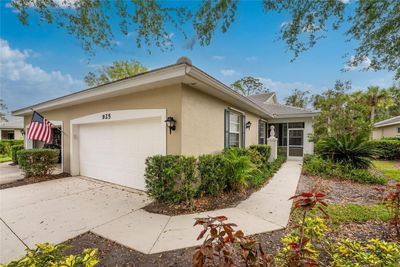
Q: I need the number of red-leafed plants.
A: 3